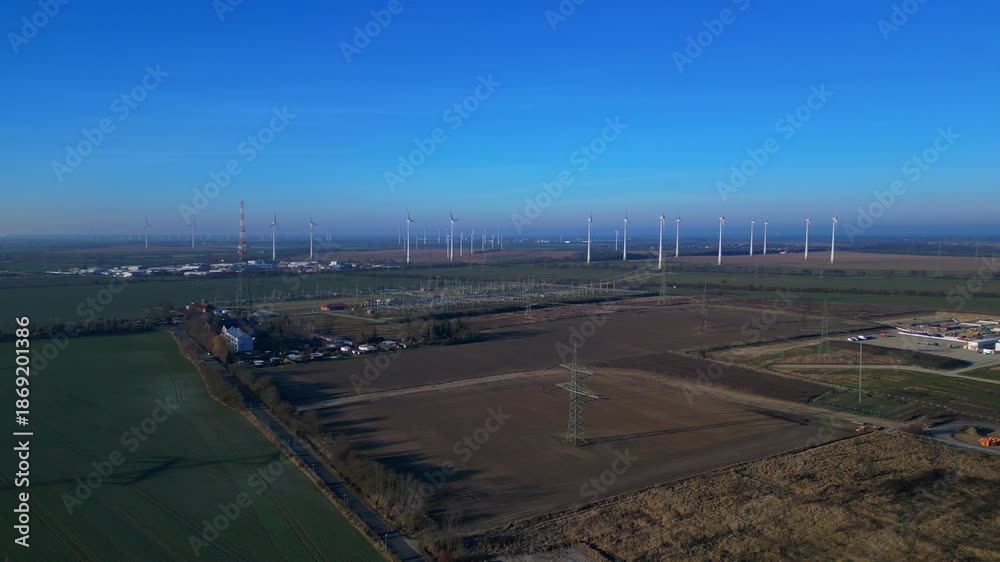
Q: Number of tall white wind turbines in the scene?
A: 15